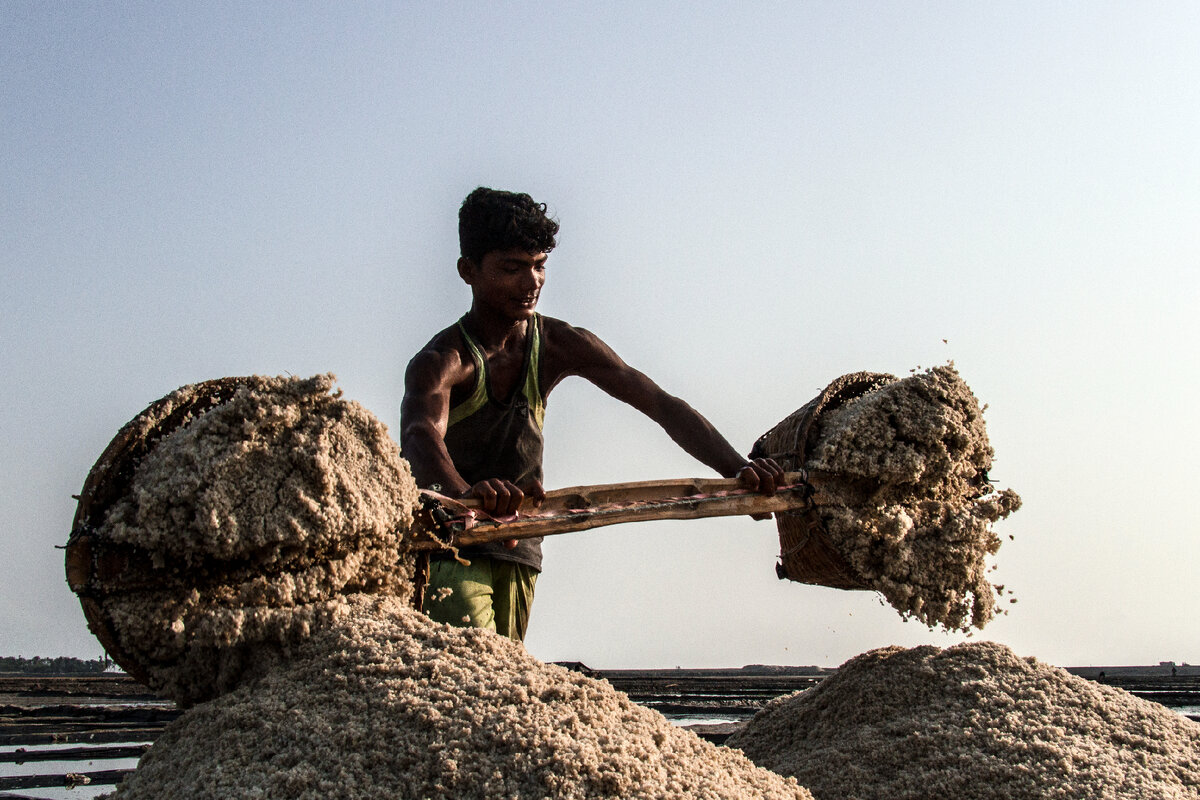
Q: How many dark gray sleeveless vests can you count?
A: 1